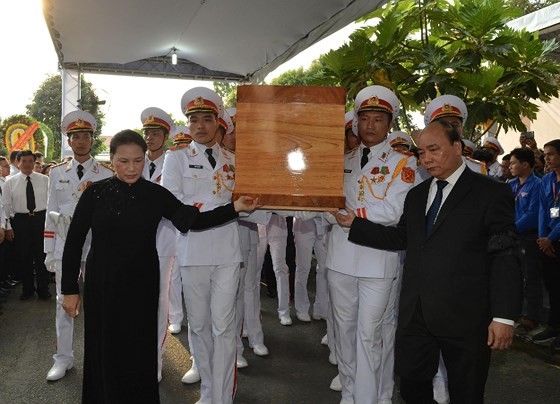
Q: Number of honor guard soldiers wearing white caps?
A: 12